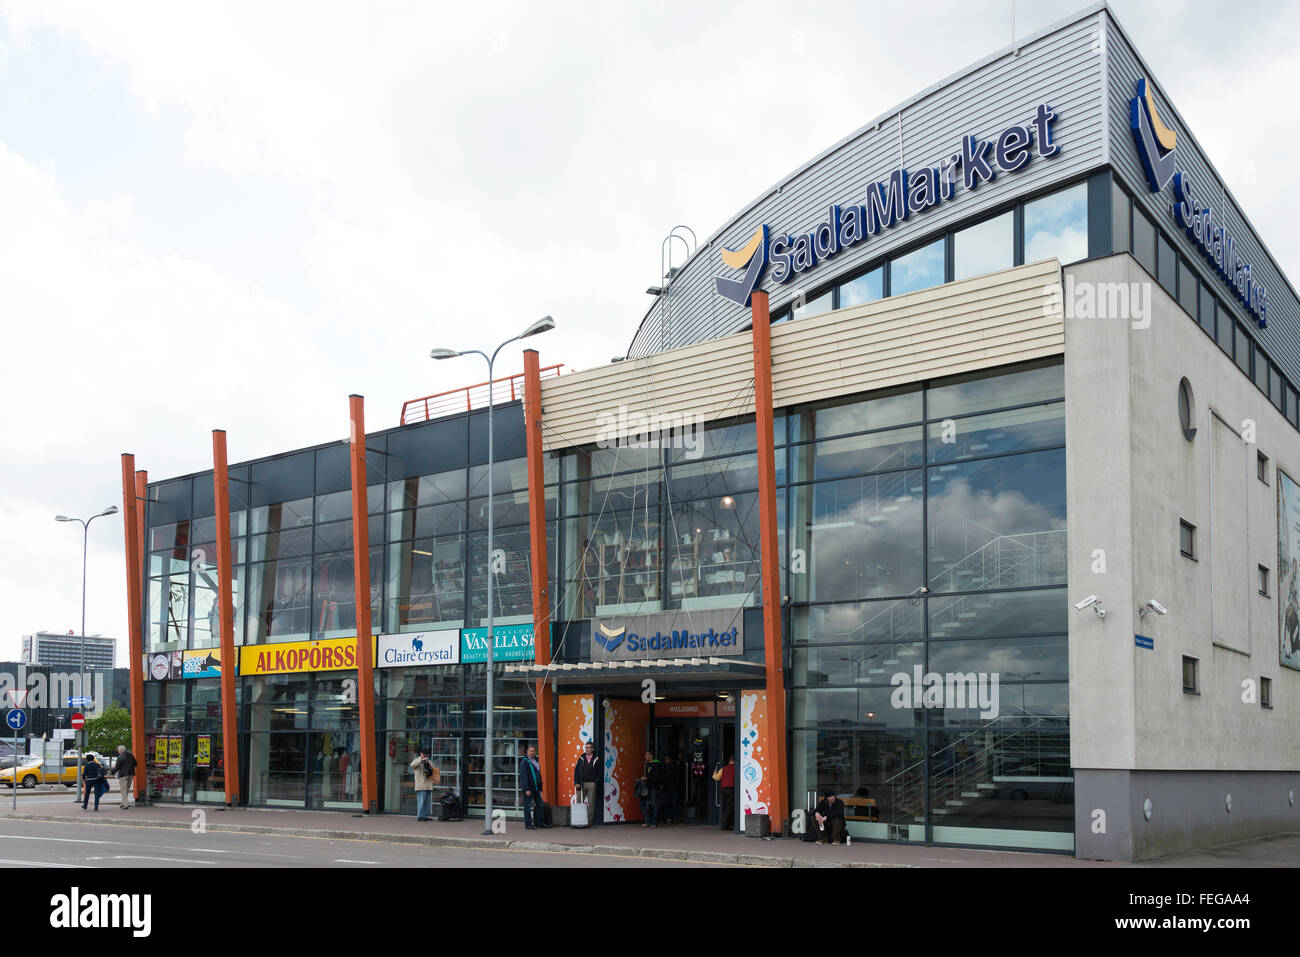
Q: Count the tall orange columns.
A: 6